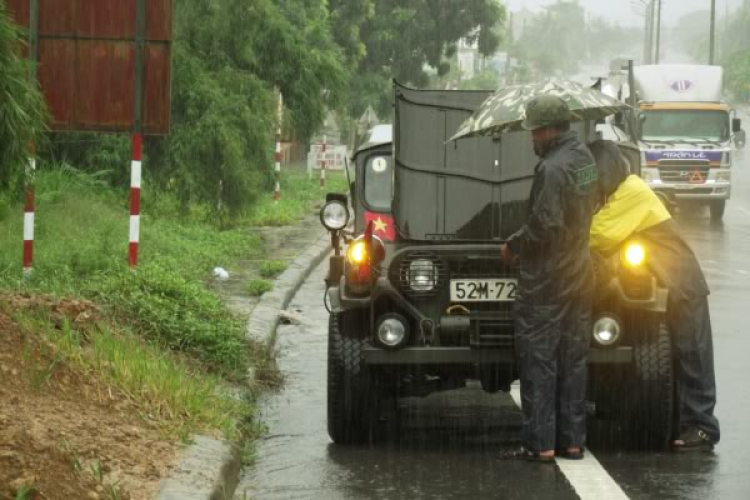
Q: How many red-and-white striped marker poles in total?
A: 4